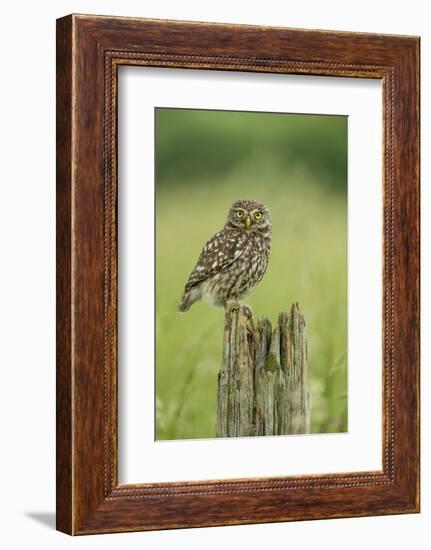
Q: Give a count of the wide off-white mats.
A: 1